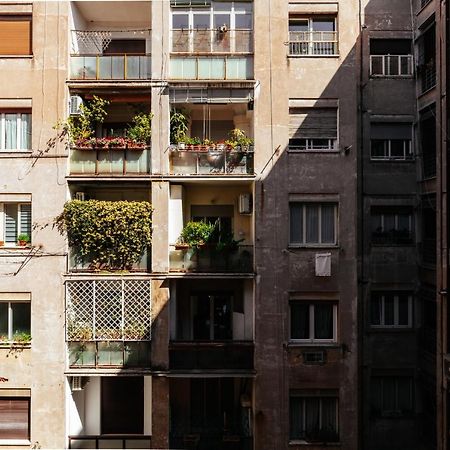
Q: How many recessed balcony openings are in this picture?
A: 10